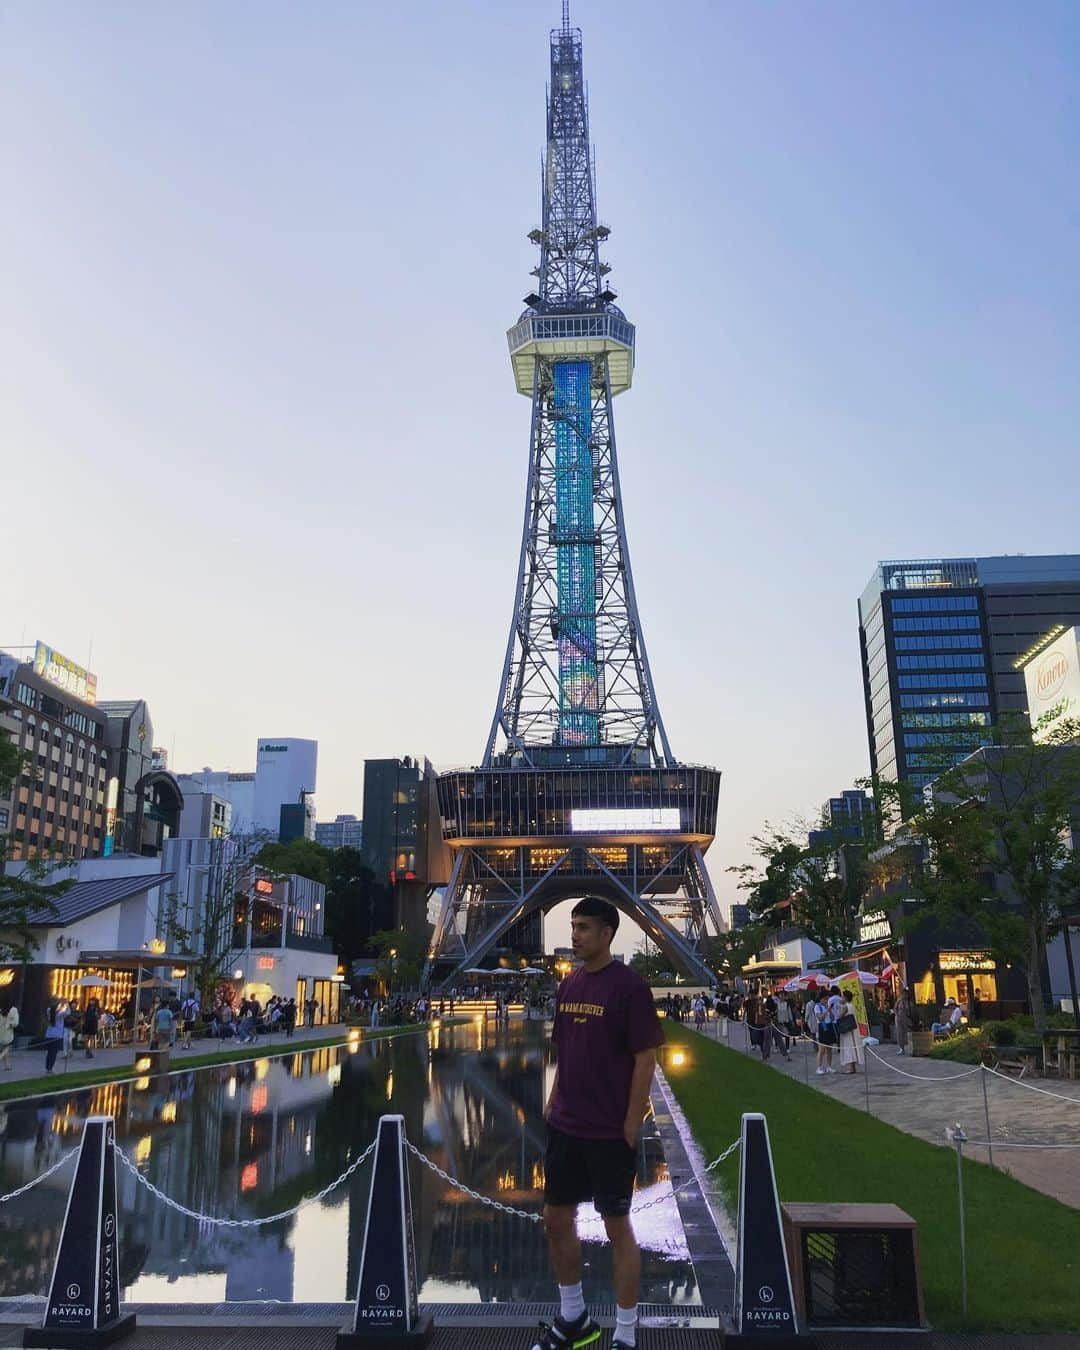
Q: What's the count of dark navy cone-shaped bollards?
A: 3